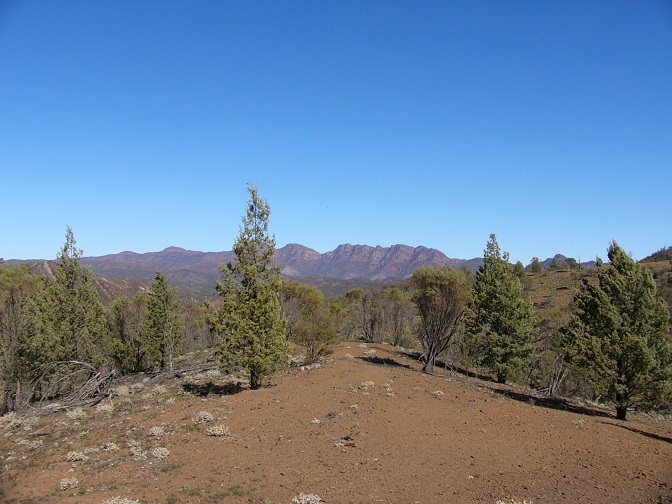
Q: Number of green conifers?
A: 5